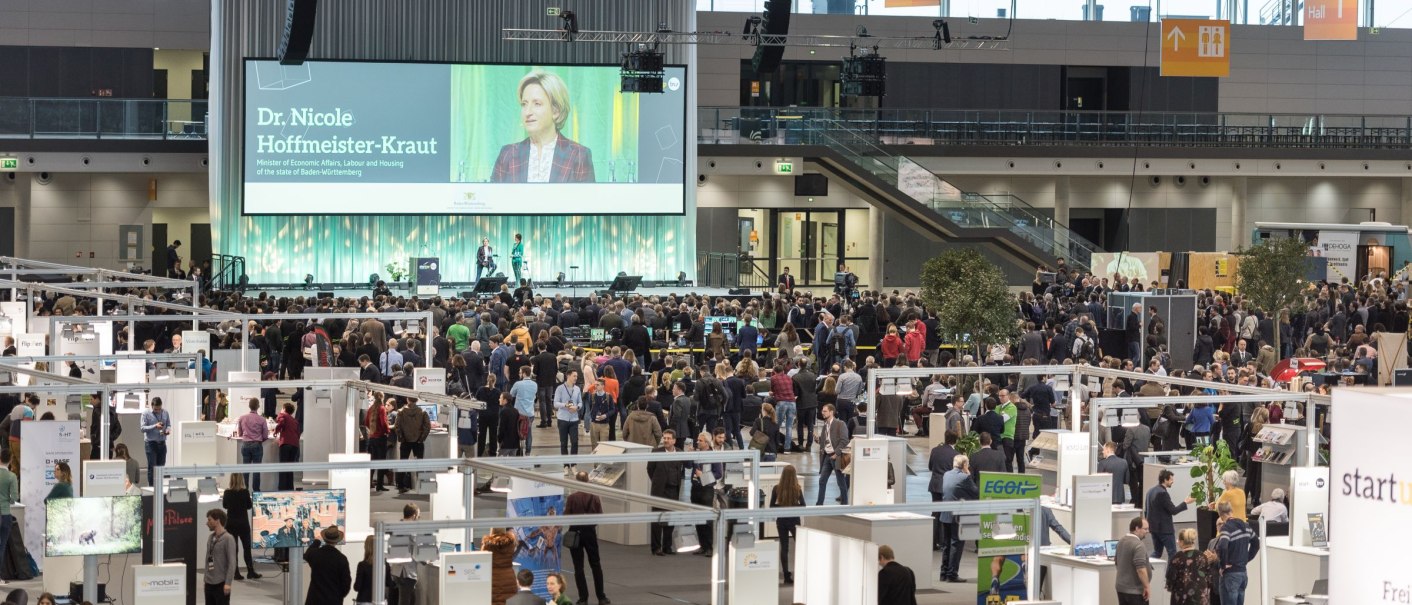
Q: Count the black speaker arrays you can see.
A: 2